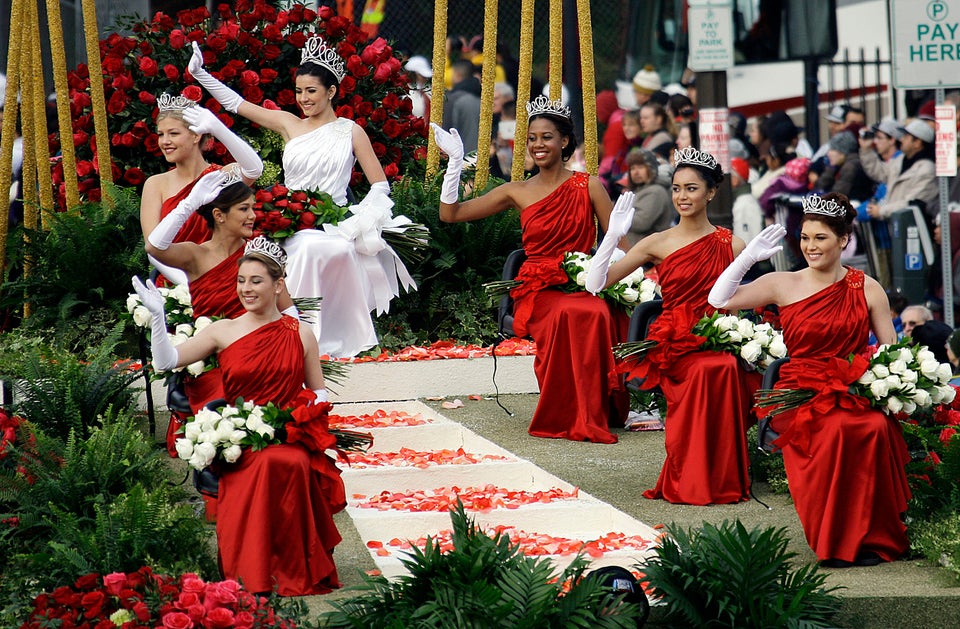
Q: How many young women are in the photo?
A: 7